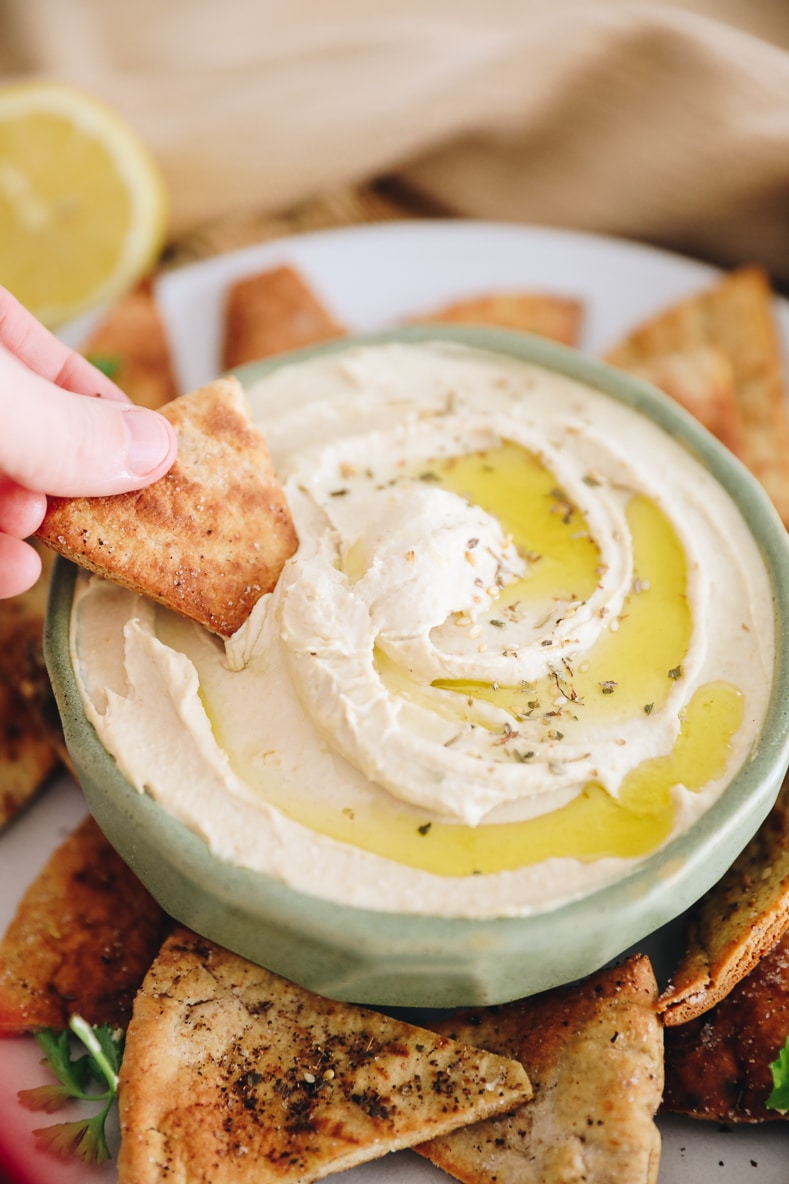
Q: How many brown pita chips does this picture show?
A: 12